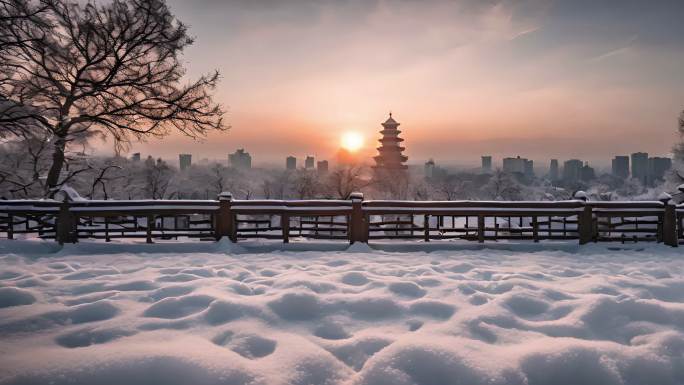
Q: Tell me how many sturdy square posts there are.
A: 5